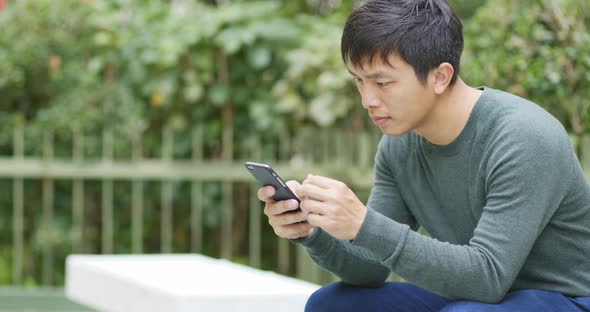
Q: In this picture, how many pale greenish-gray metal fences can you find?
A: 1